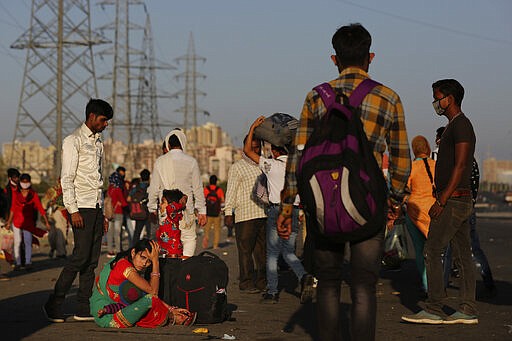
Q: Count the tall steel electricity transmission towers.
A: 4